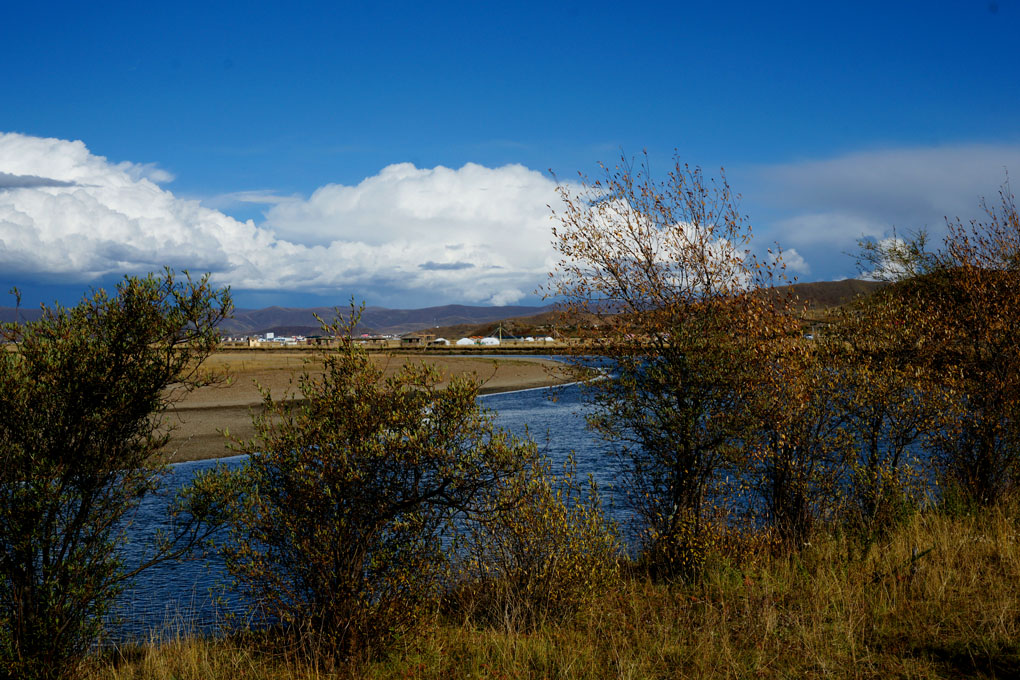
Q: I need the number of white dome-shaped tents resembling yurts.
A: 5